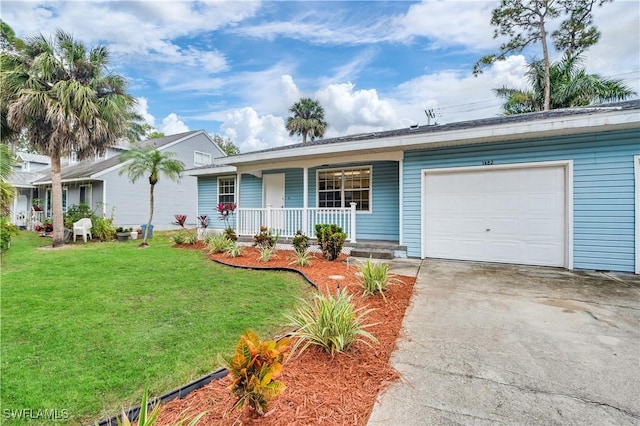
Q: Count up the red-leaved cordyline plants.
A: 3